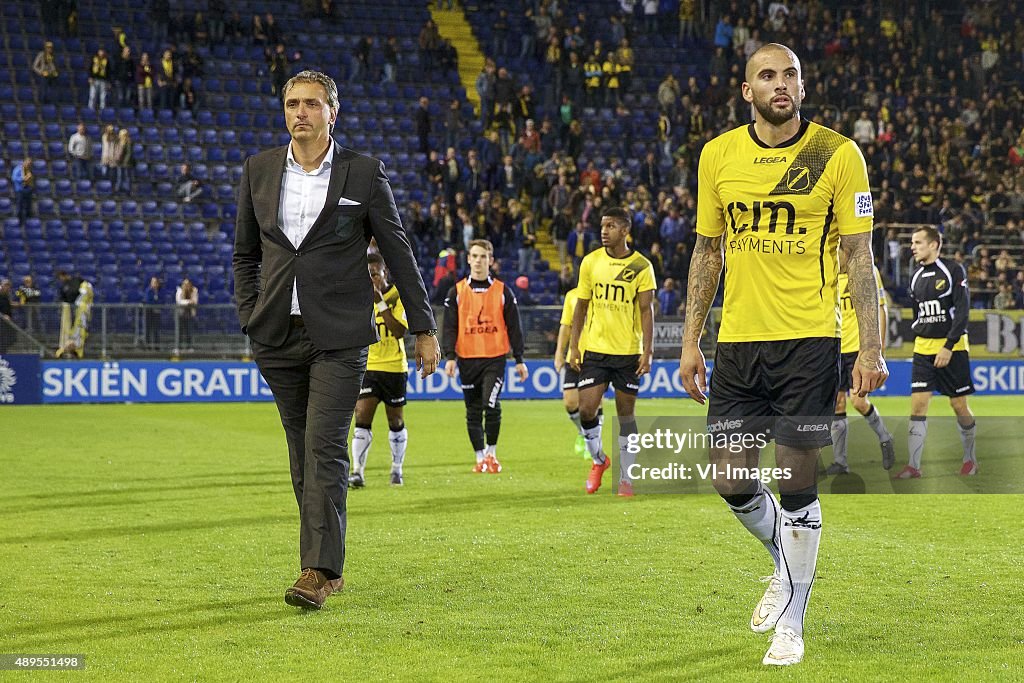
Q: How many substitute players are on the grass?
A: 1